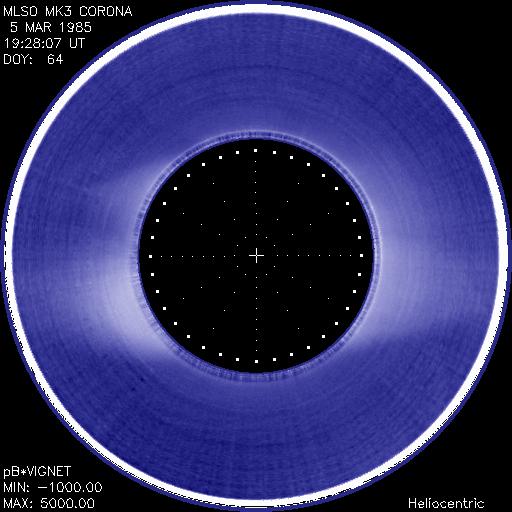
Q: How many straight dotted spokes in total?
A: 12